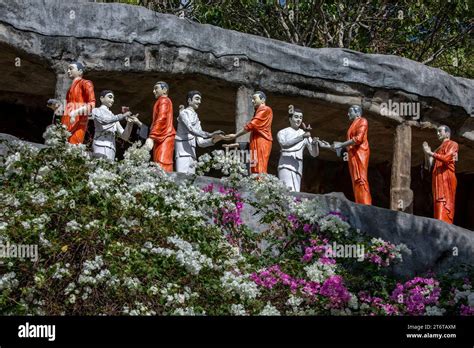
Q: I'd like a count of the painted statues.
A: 8